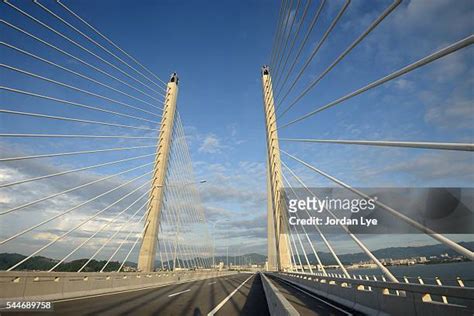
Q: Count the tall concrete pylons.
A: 2